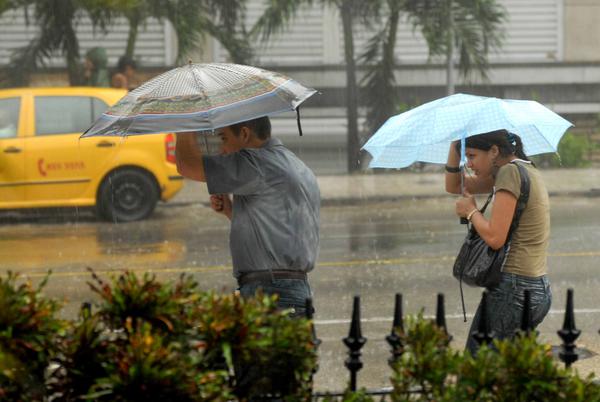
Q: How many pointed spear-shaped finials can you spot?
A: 7